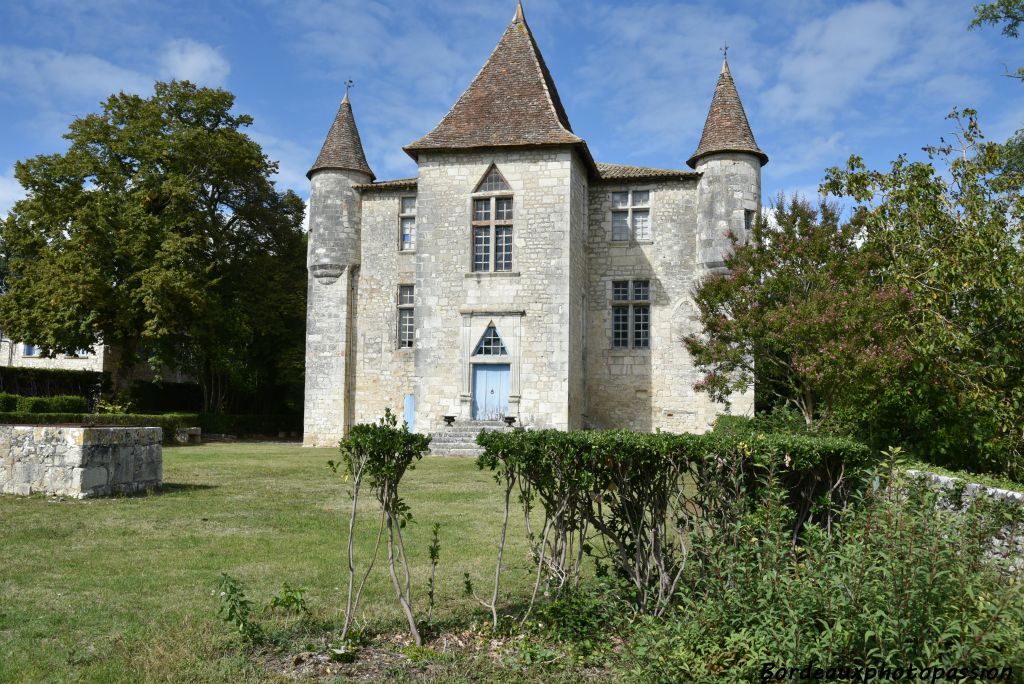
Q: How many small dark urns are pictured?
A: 2